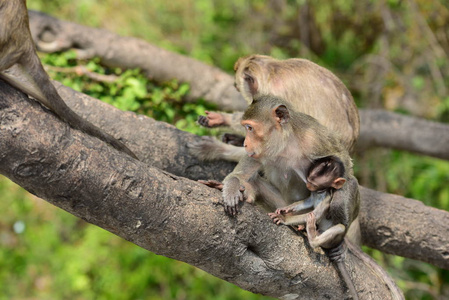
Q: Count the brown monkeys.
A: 4